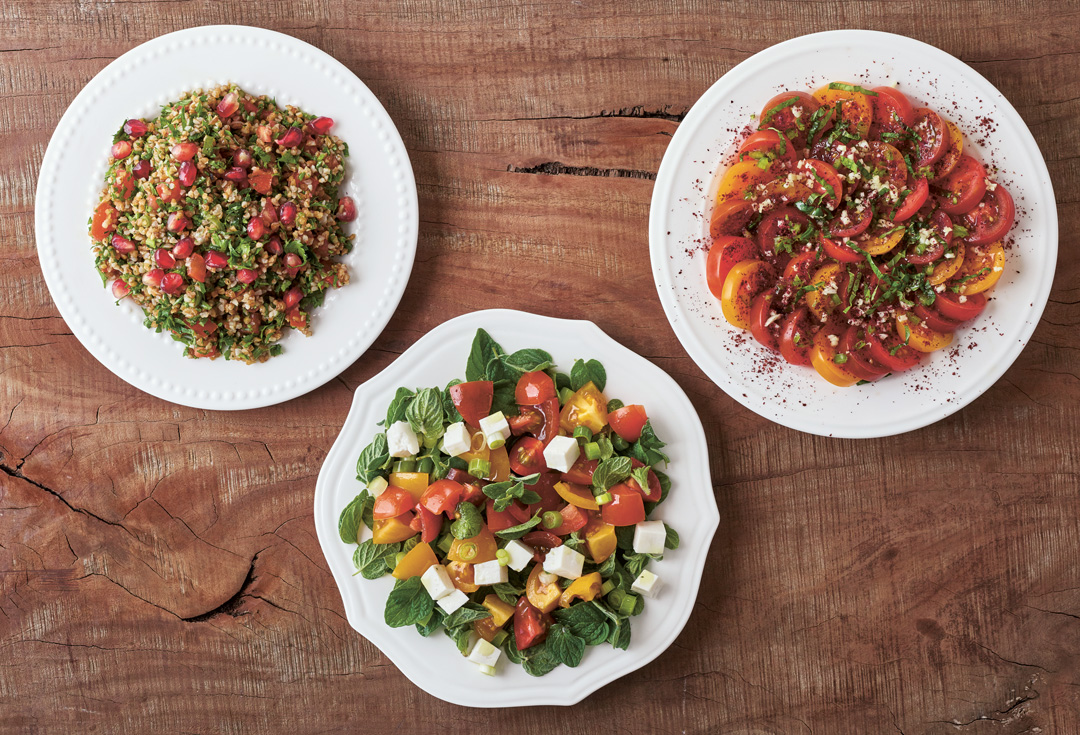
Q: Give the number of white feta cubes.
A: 12